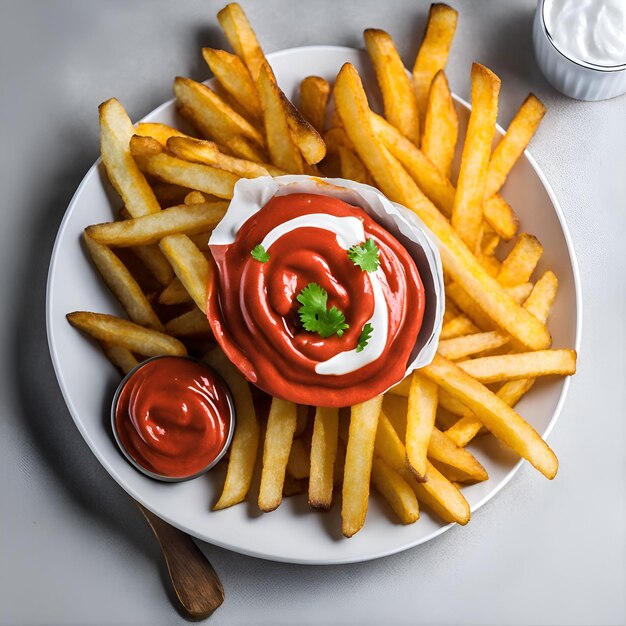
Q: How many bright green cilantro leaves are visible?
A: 4